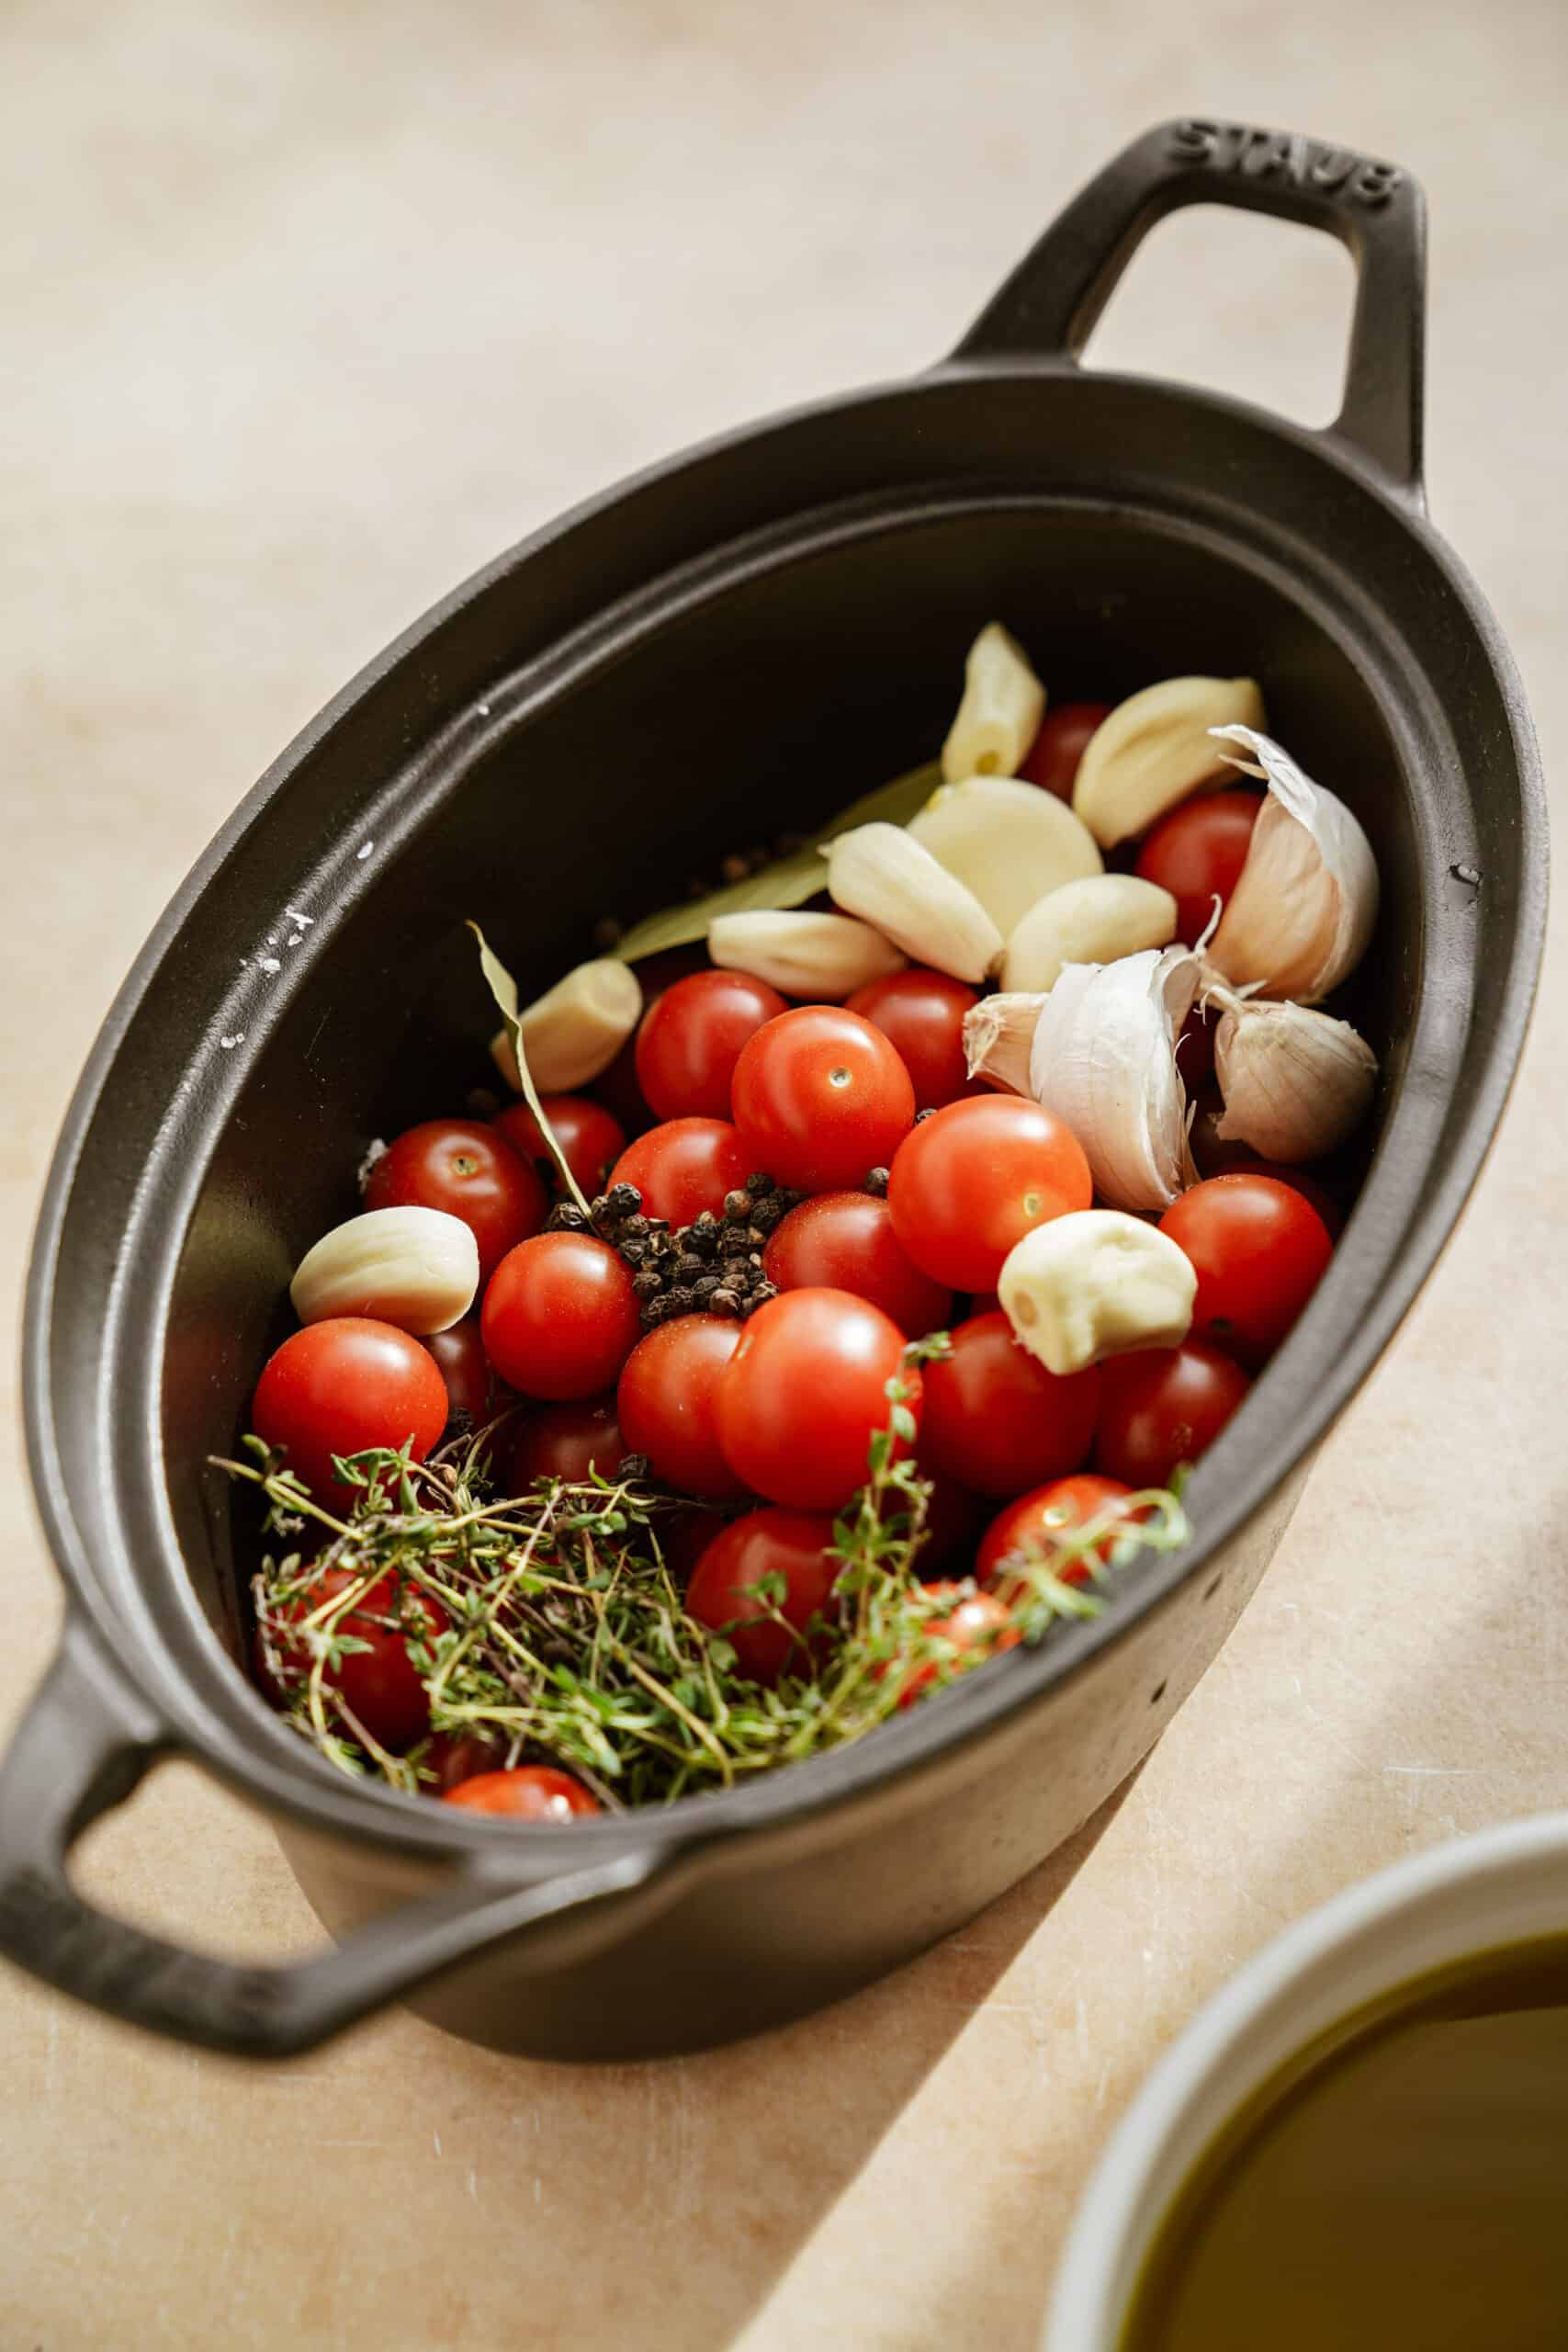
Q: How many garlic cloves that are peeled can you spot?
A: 9